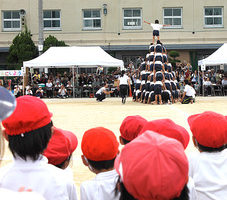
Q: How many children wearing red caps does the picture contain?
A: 7